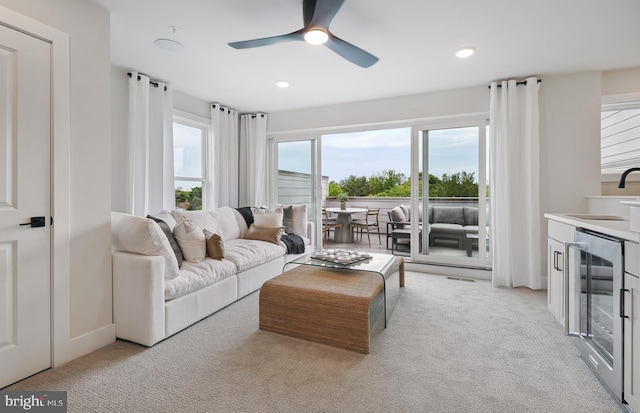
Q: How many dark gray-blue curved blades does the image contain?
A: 3